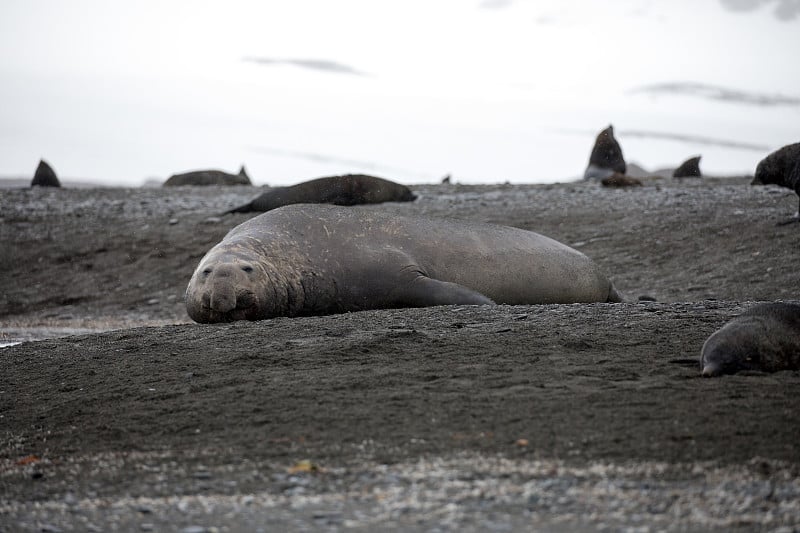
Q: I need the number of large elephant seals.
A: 1